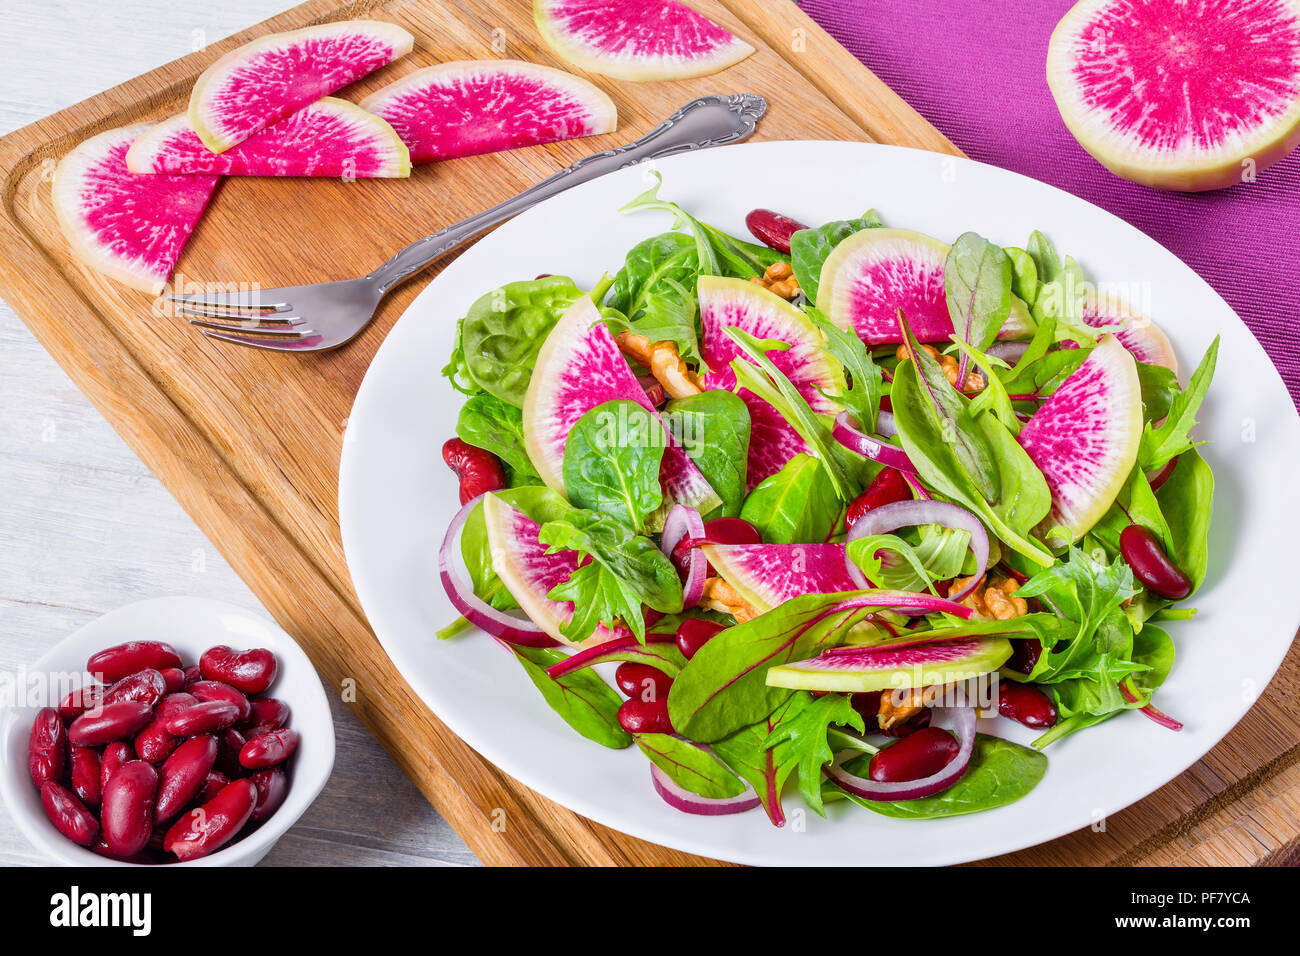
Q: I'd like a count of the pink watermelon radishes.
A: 14